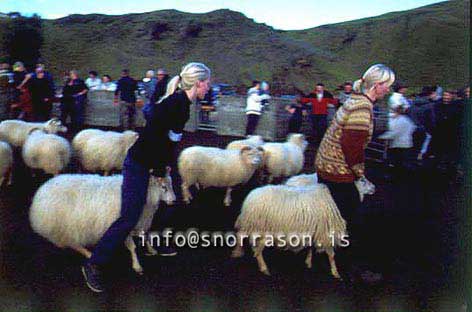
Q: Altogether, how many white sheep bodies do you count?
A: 10